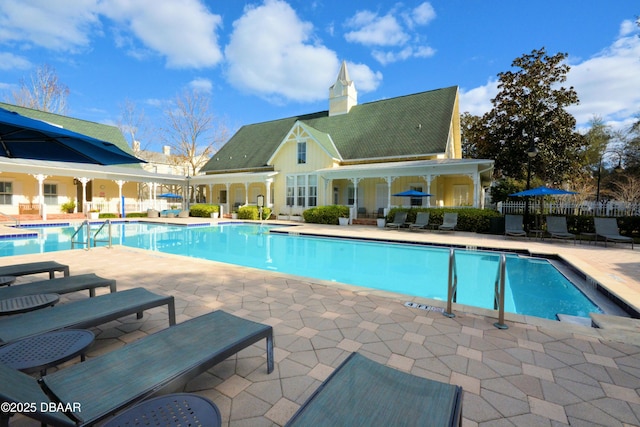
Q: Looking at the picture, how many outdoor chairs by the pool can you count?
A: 11